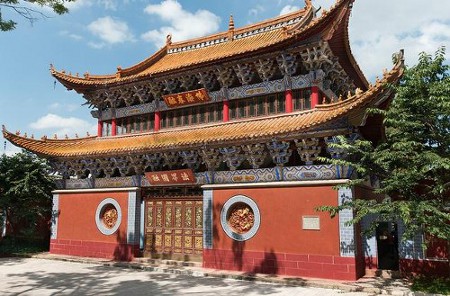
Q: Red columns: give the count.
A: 6